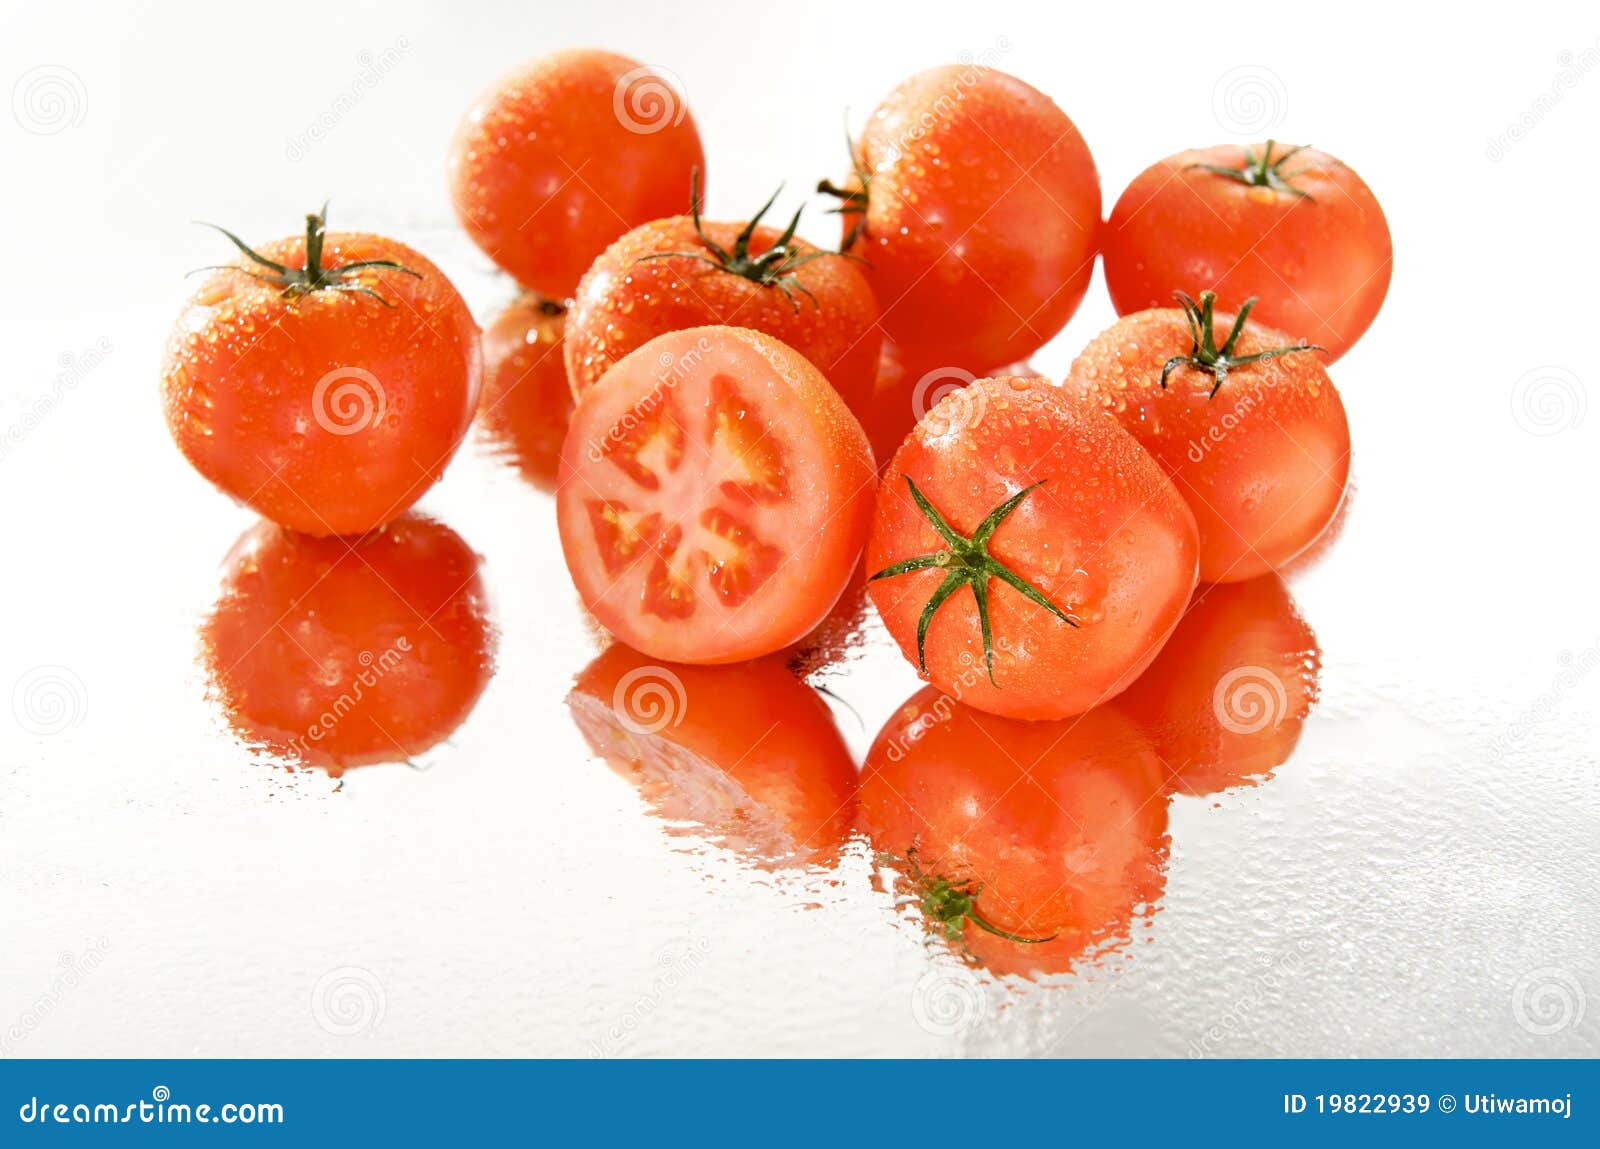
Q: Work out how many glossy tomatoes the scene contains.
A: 8